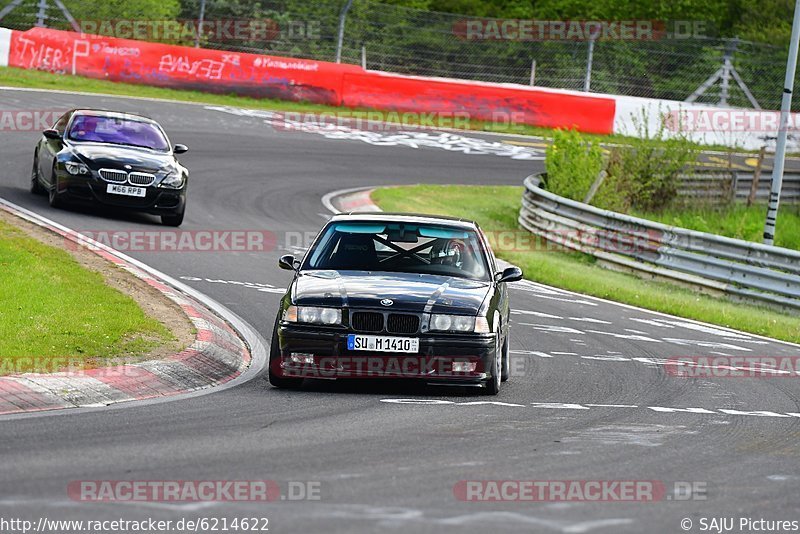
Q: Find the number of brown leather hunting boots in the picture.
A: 0